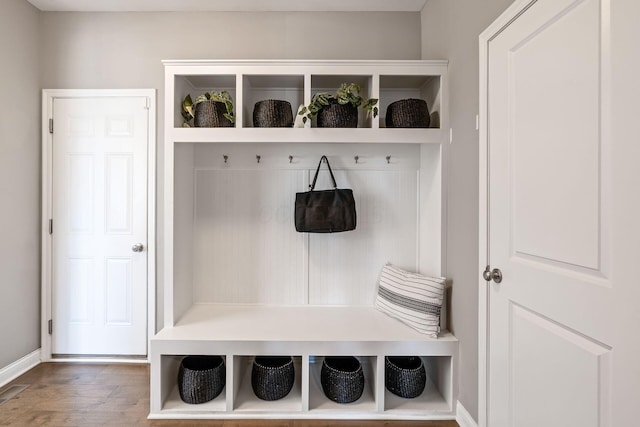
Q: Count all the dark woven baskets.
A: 8